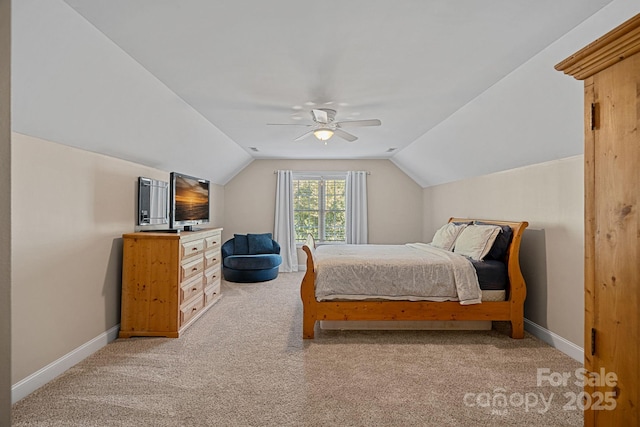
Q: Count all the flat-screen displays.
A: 1